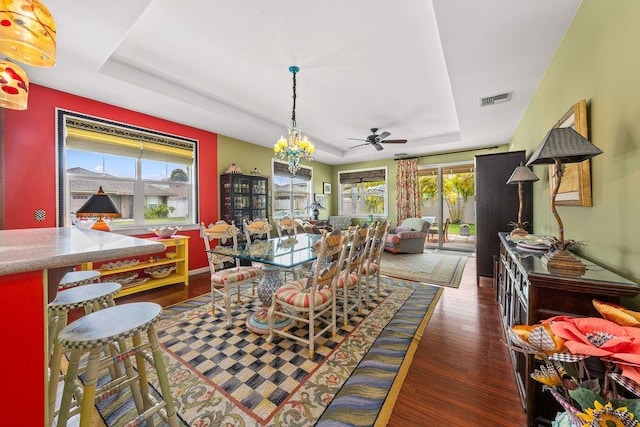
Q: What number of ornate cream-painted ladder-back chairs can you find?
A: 6